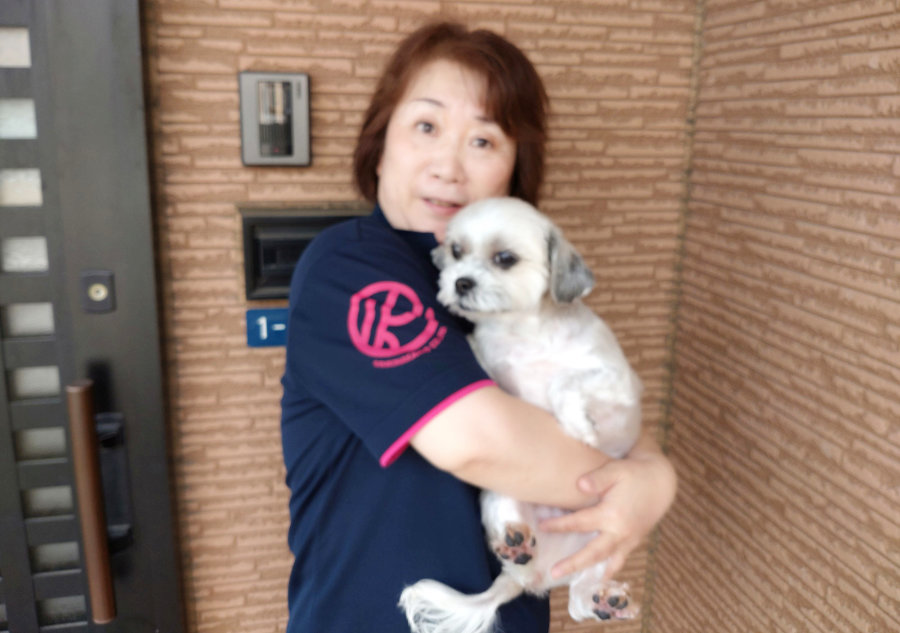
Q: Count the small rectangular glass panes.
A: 10